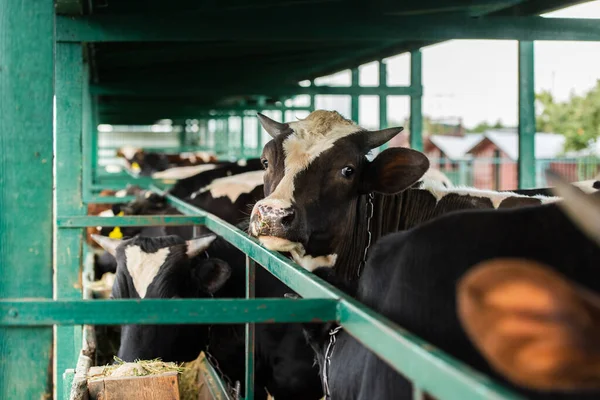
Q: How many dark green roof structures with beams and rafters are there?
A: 1